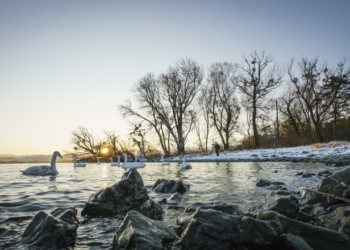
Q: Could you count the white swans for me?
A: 9